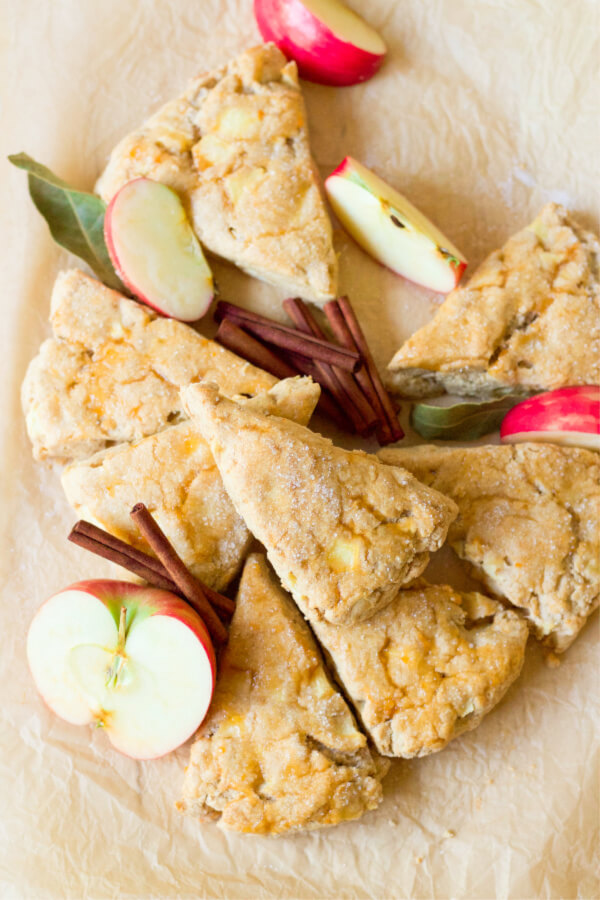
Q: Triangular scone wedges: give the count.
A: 8